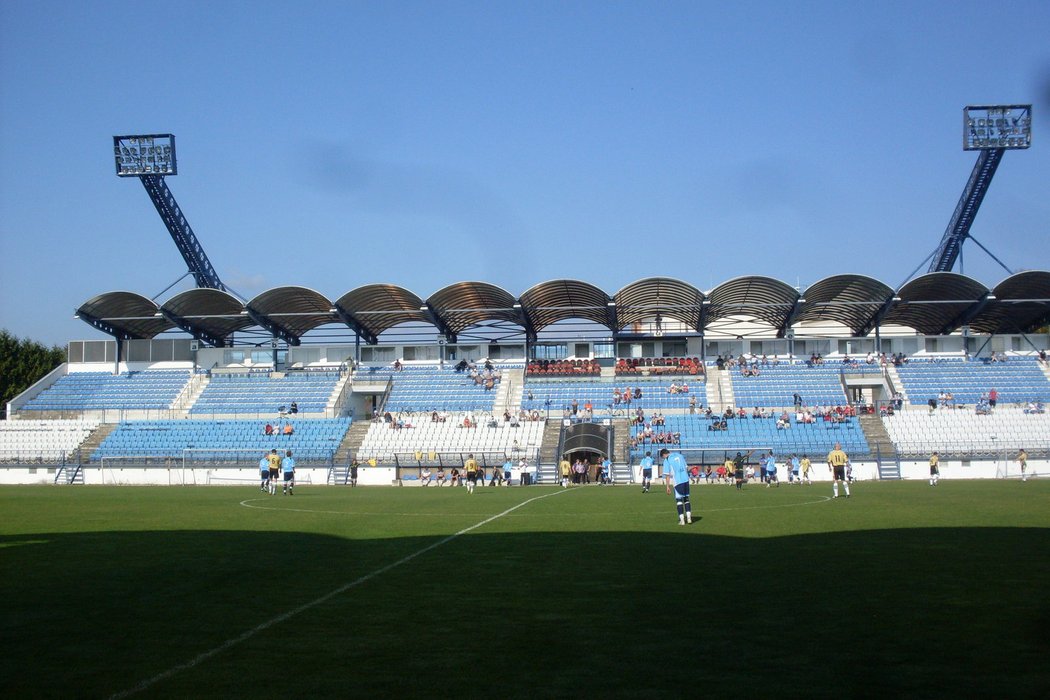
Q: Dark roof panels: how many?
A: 11